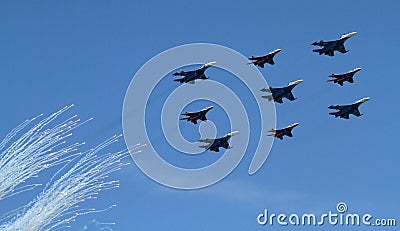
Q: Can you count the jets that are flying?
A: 9